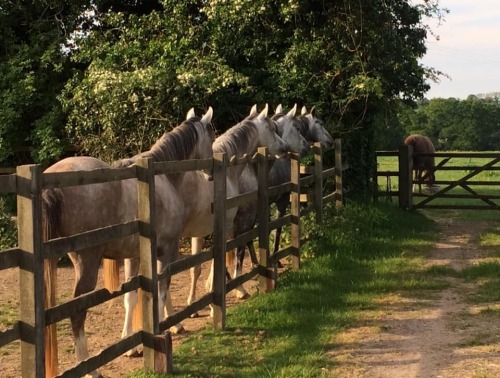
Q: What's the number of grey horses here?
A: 4